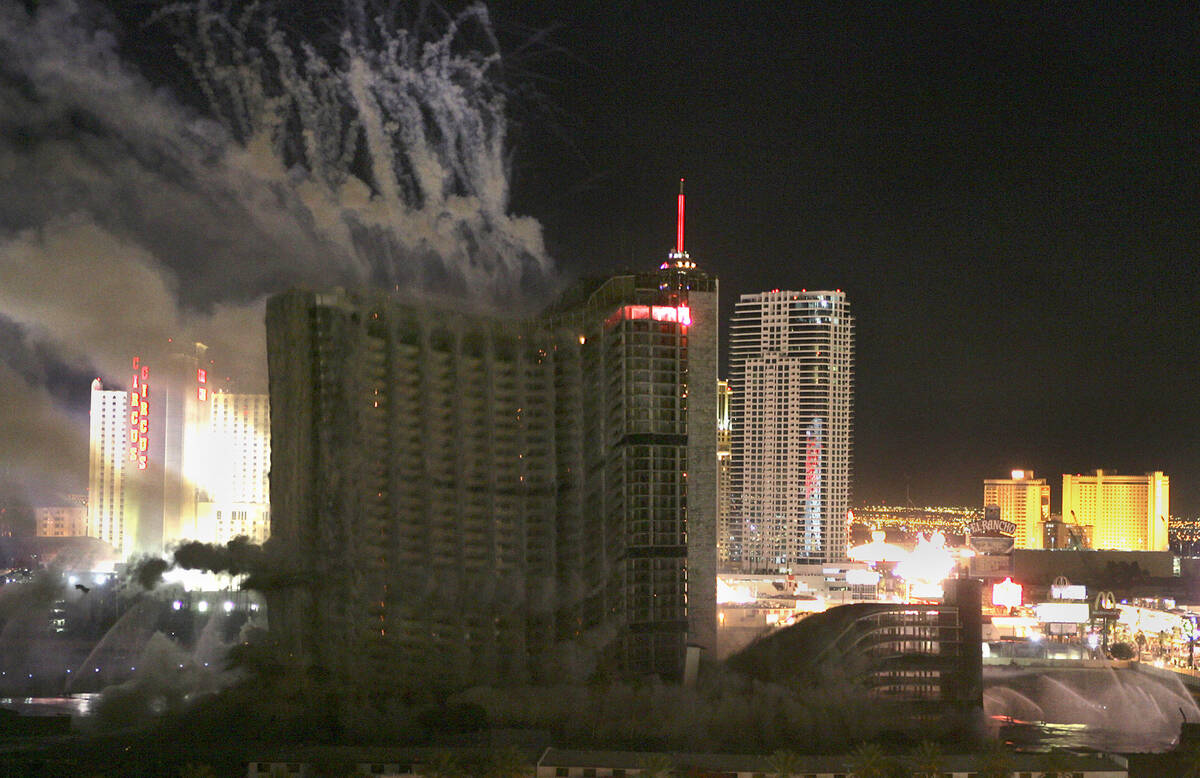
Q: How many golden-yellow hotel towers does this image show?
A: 2